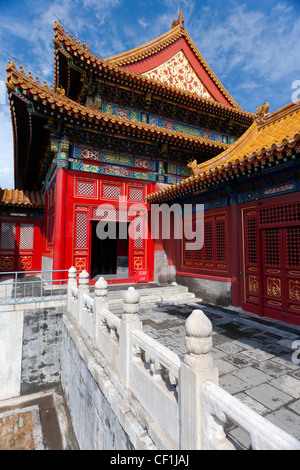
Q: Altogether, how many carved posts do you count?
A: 5